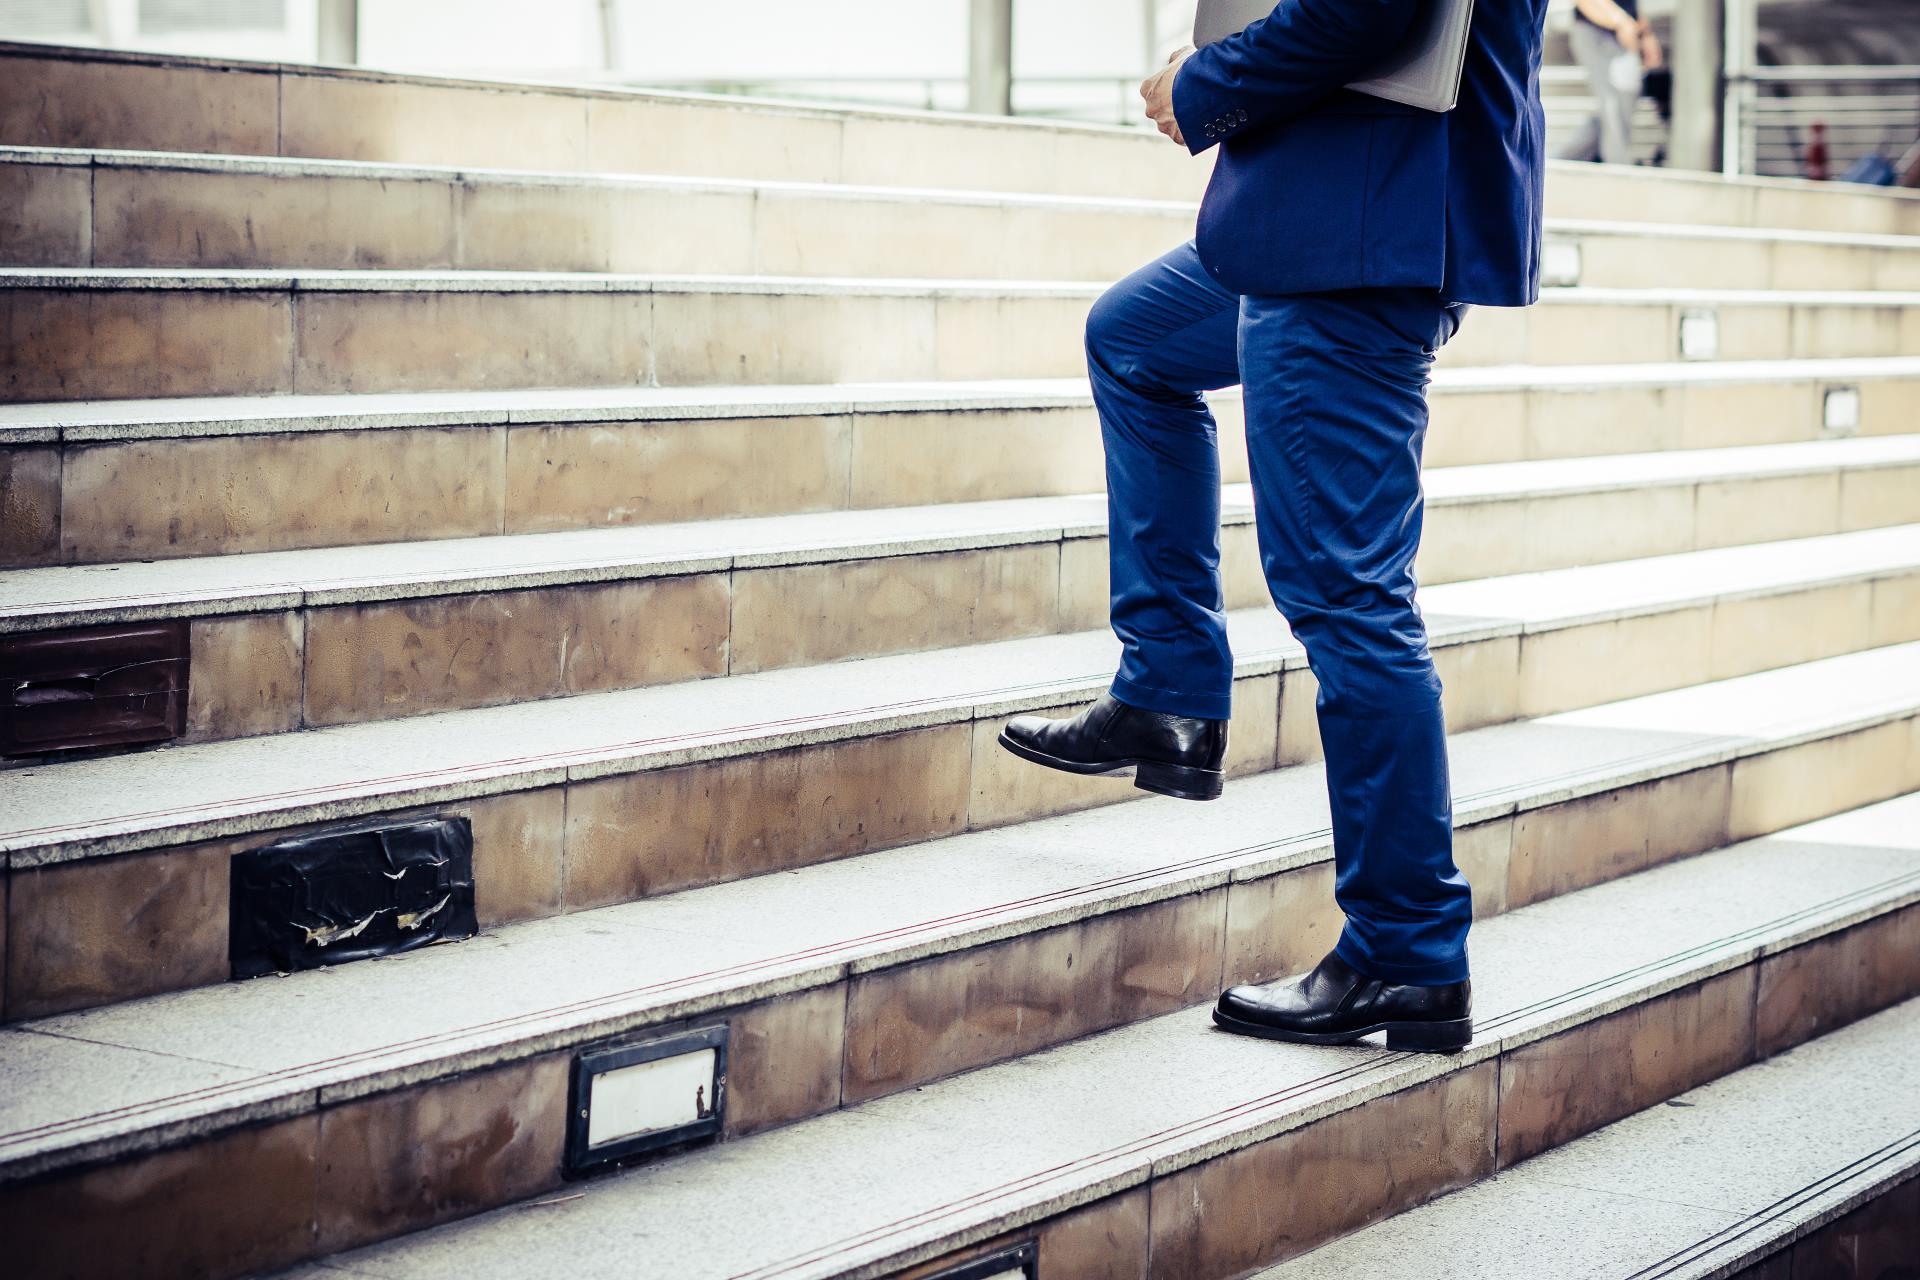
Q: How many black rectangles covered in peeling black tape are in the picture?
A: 1